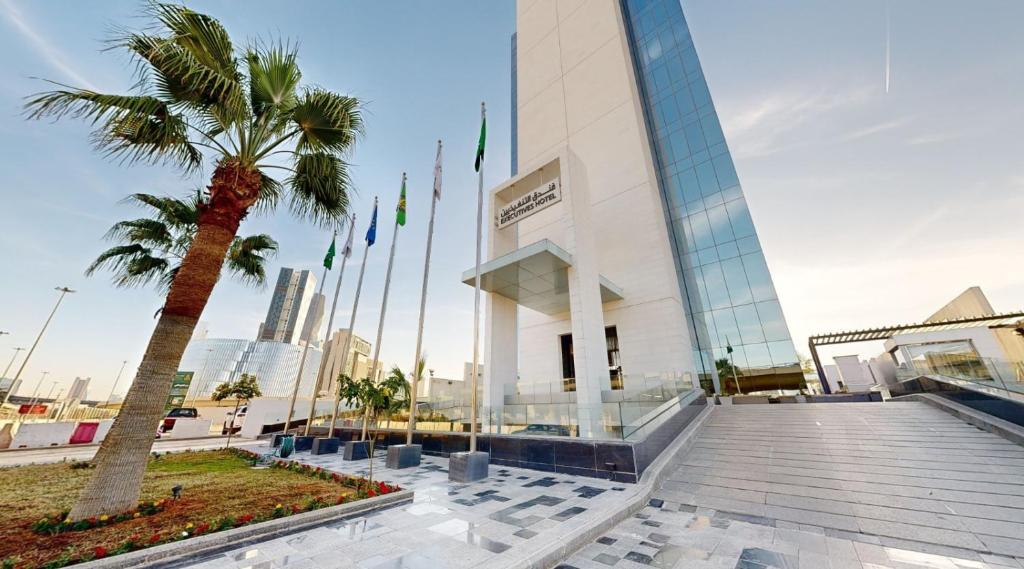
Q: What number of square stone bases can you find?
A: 6